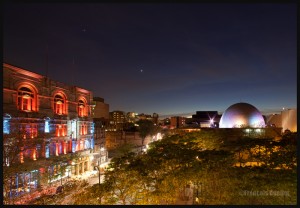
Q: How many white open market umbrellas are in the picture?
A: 0